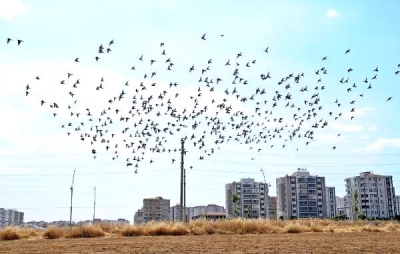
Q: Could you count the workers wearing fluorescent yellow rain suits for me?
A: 0